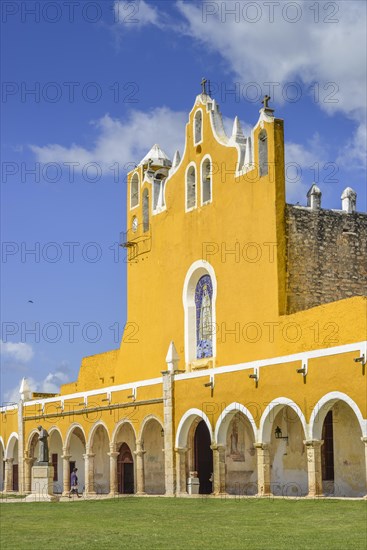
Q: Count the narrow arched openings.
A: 6